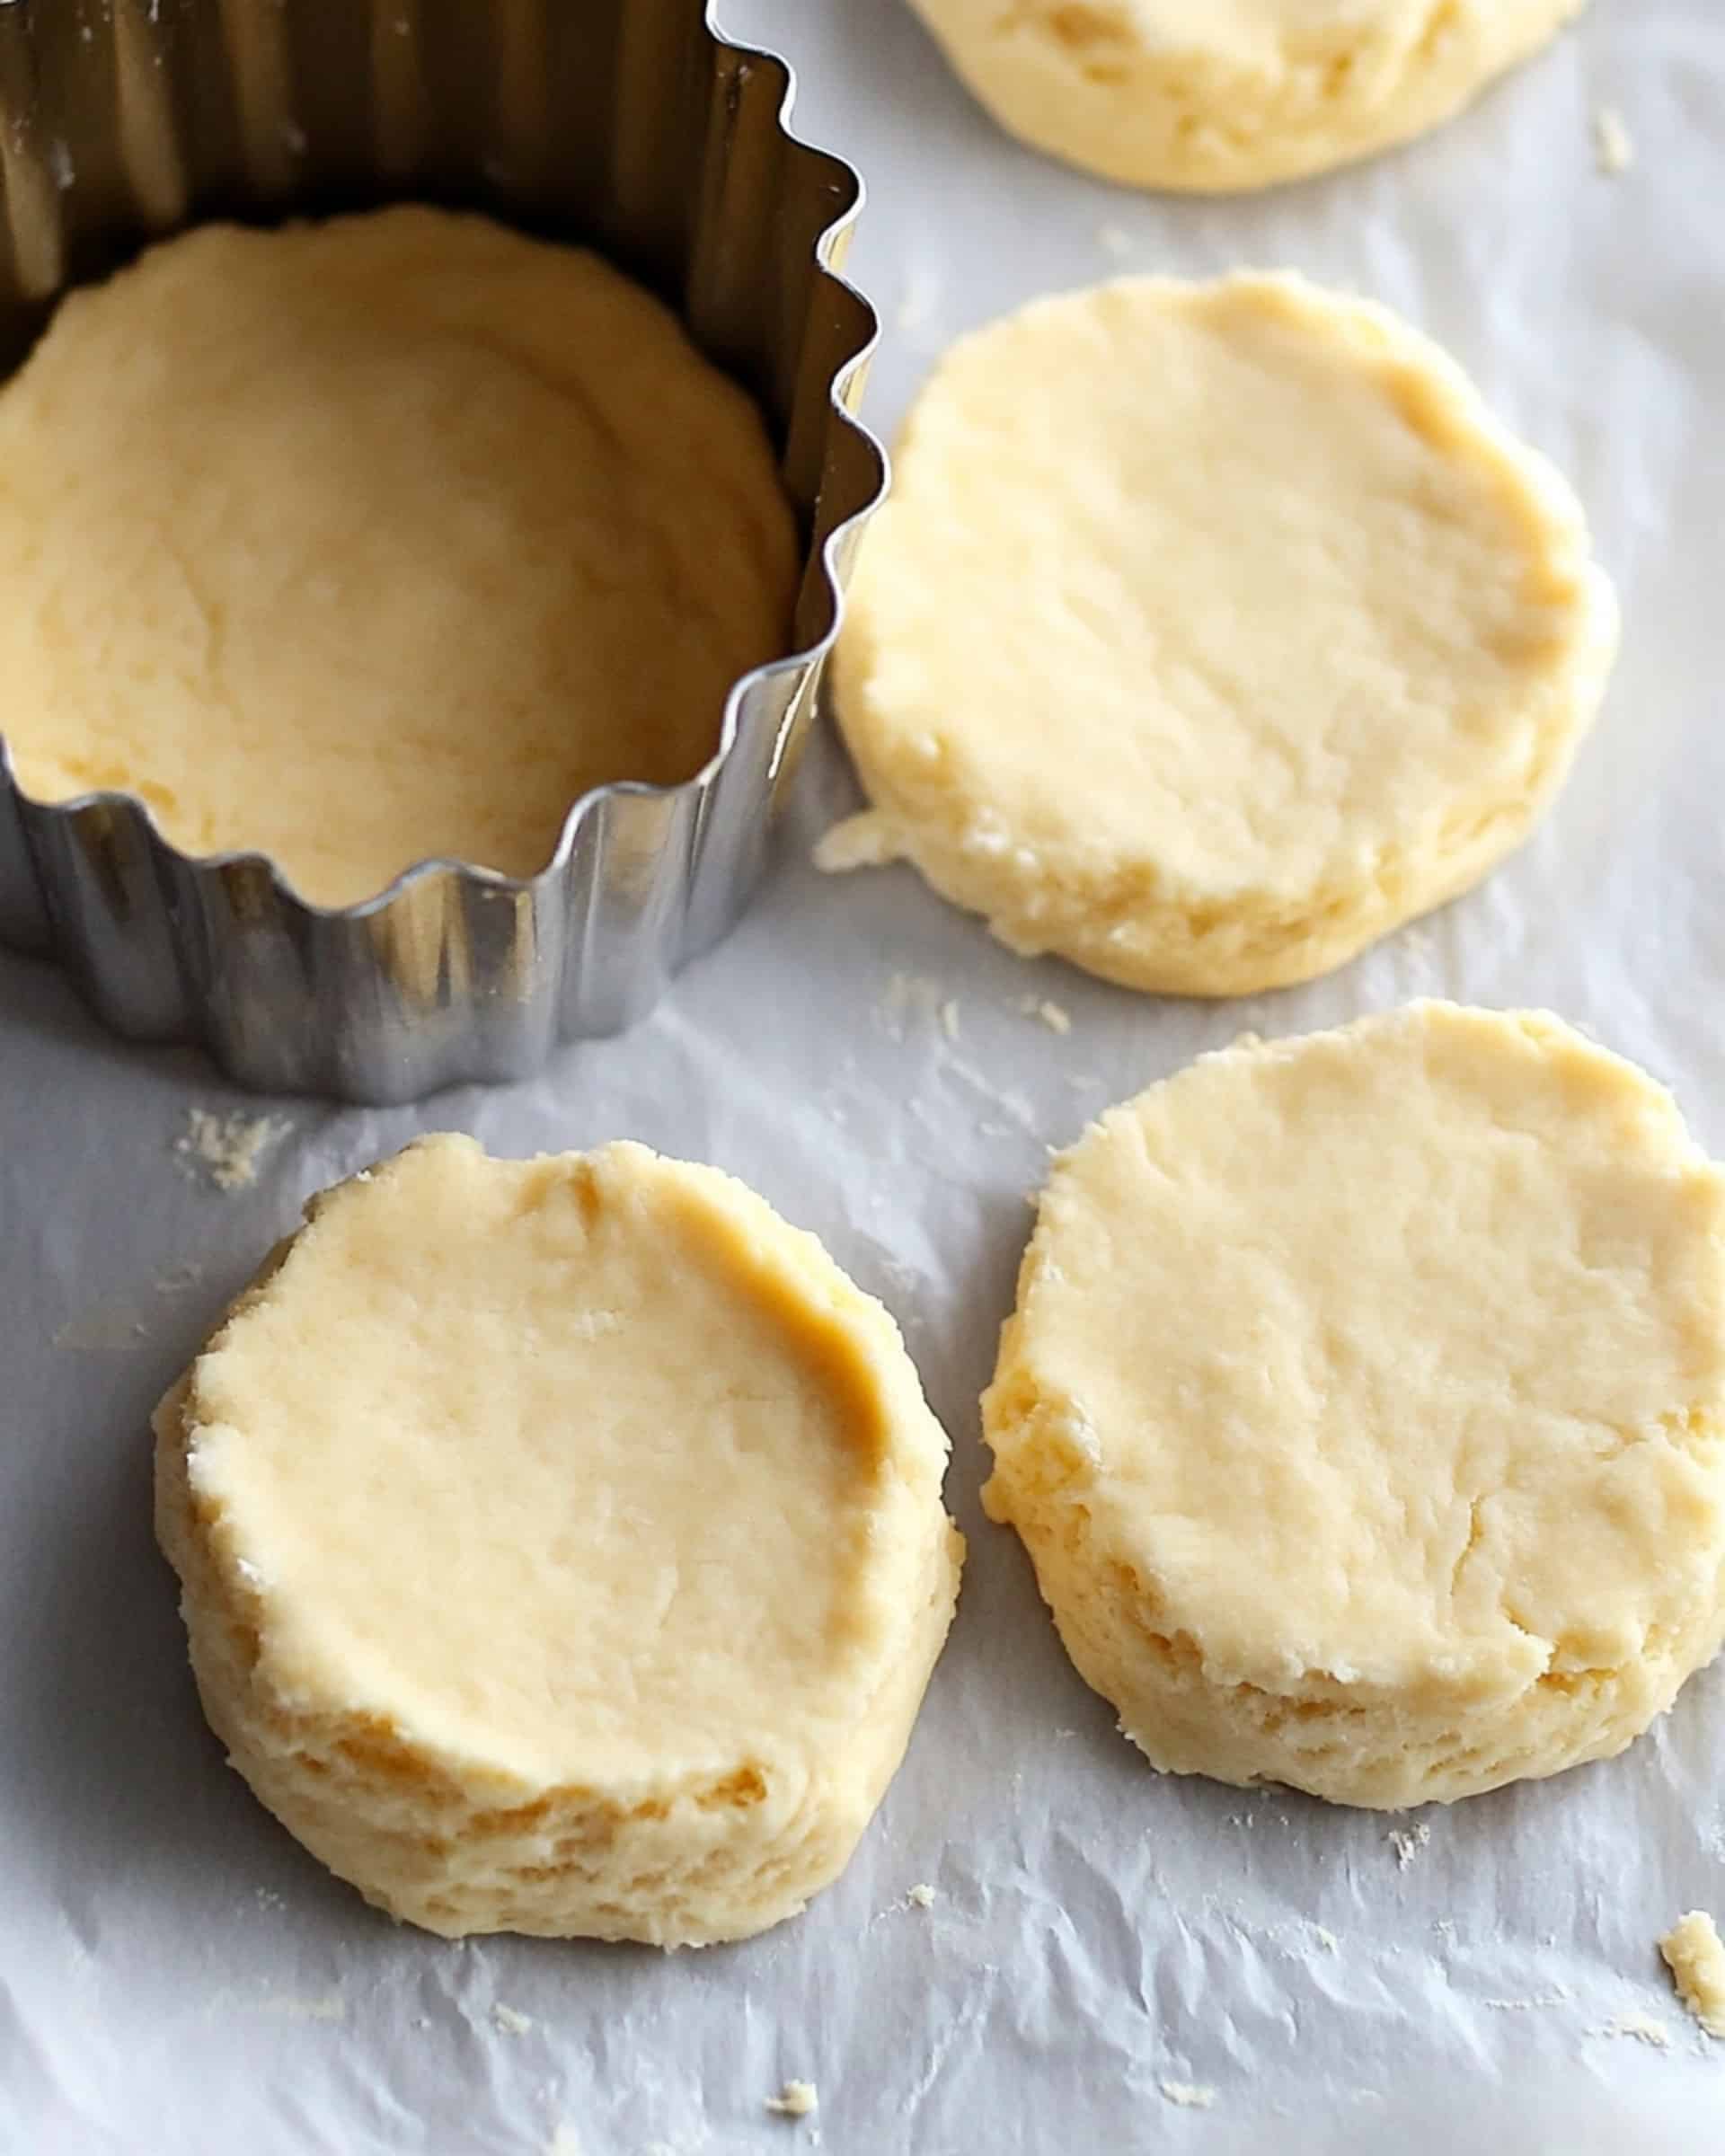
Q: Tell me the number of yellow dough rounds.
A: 5